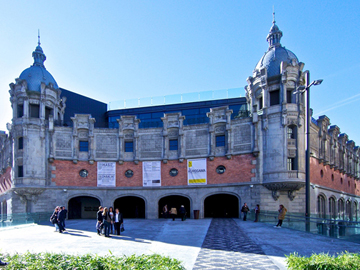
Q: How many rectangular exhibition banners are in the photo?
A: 3